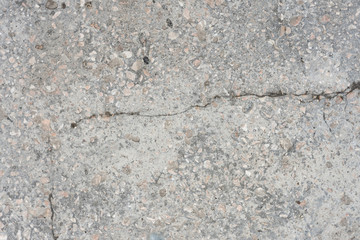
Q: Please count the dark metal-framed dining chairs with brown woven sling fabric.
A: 0